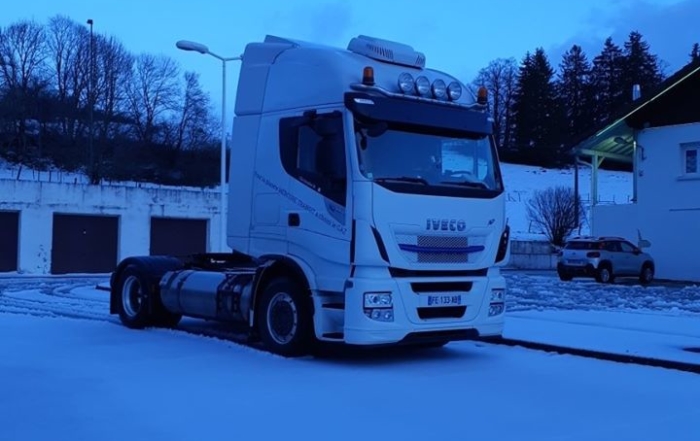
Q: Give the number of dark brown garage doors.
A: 3